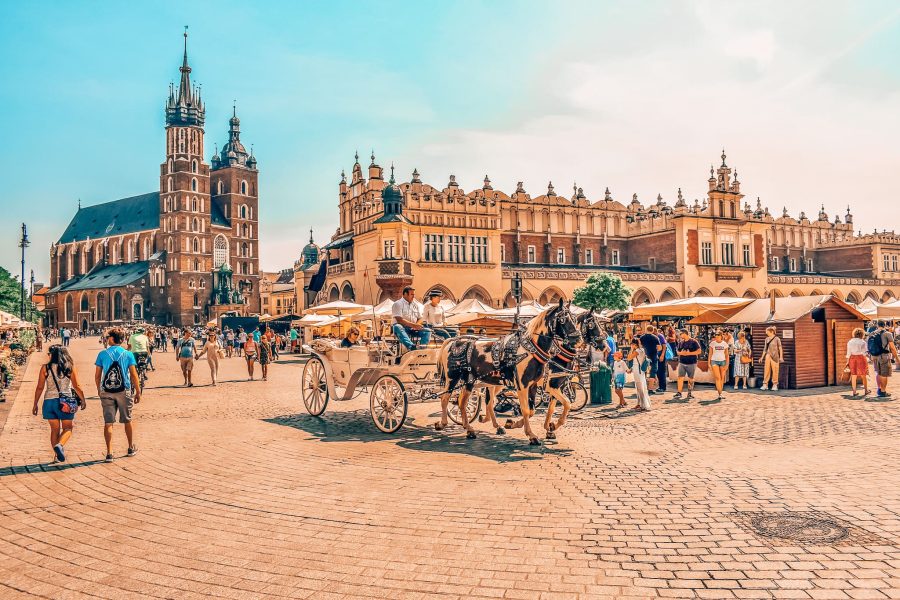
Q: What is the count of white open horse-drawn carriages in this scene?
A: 1